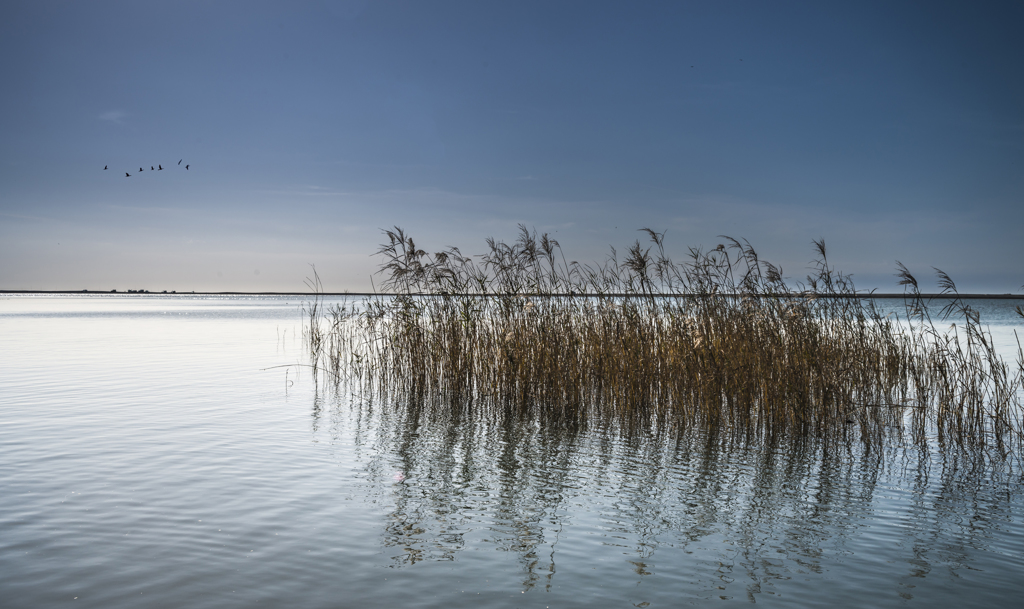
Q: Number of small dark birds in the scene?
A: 7